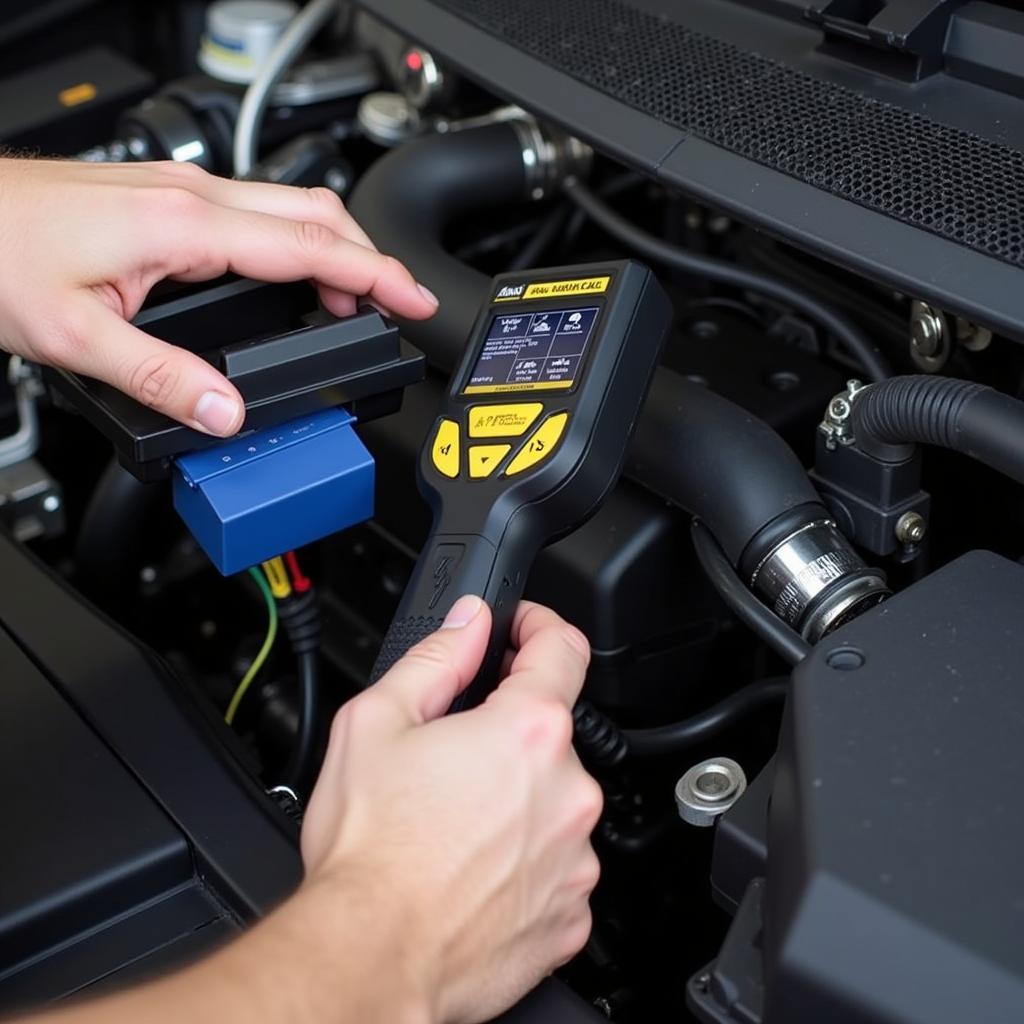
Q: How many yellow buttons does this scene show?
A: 4